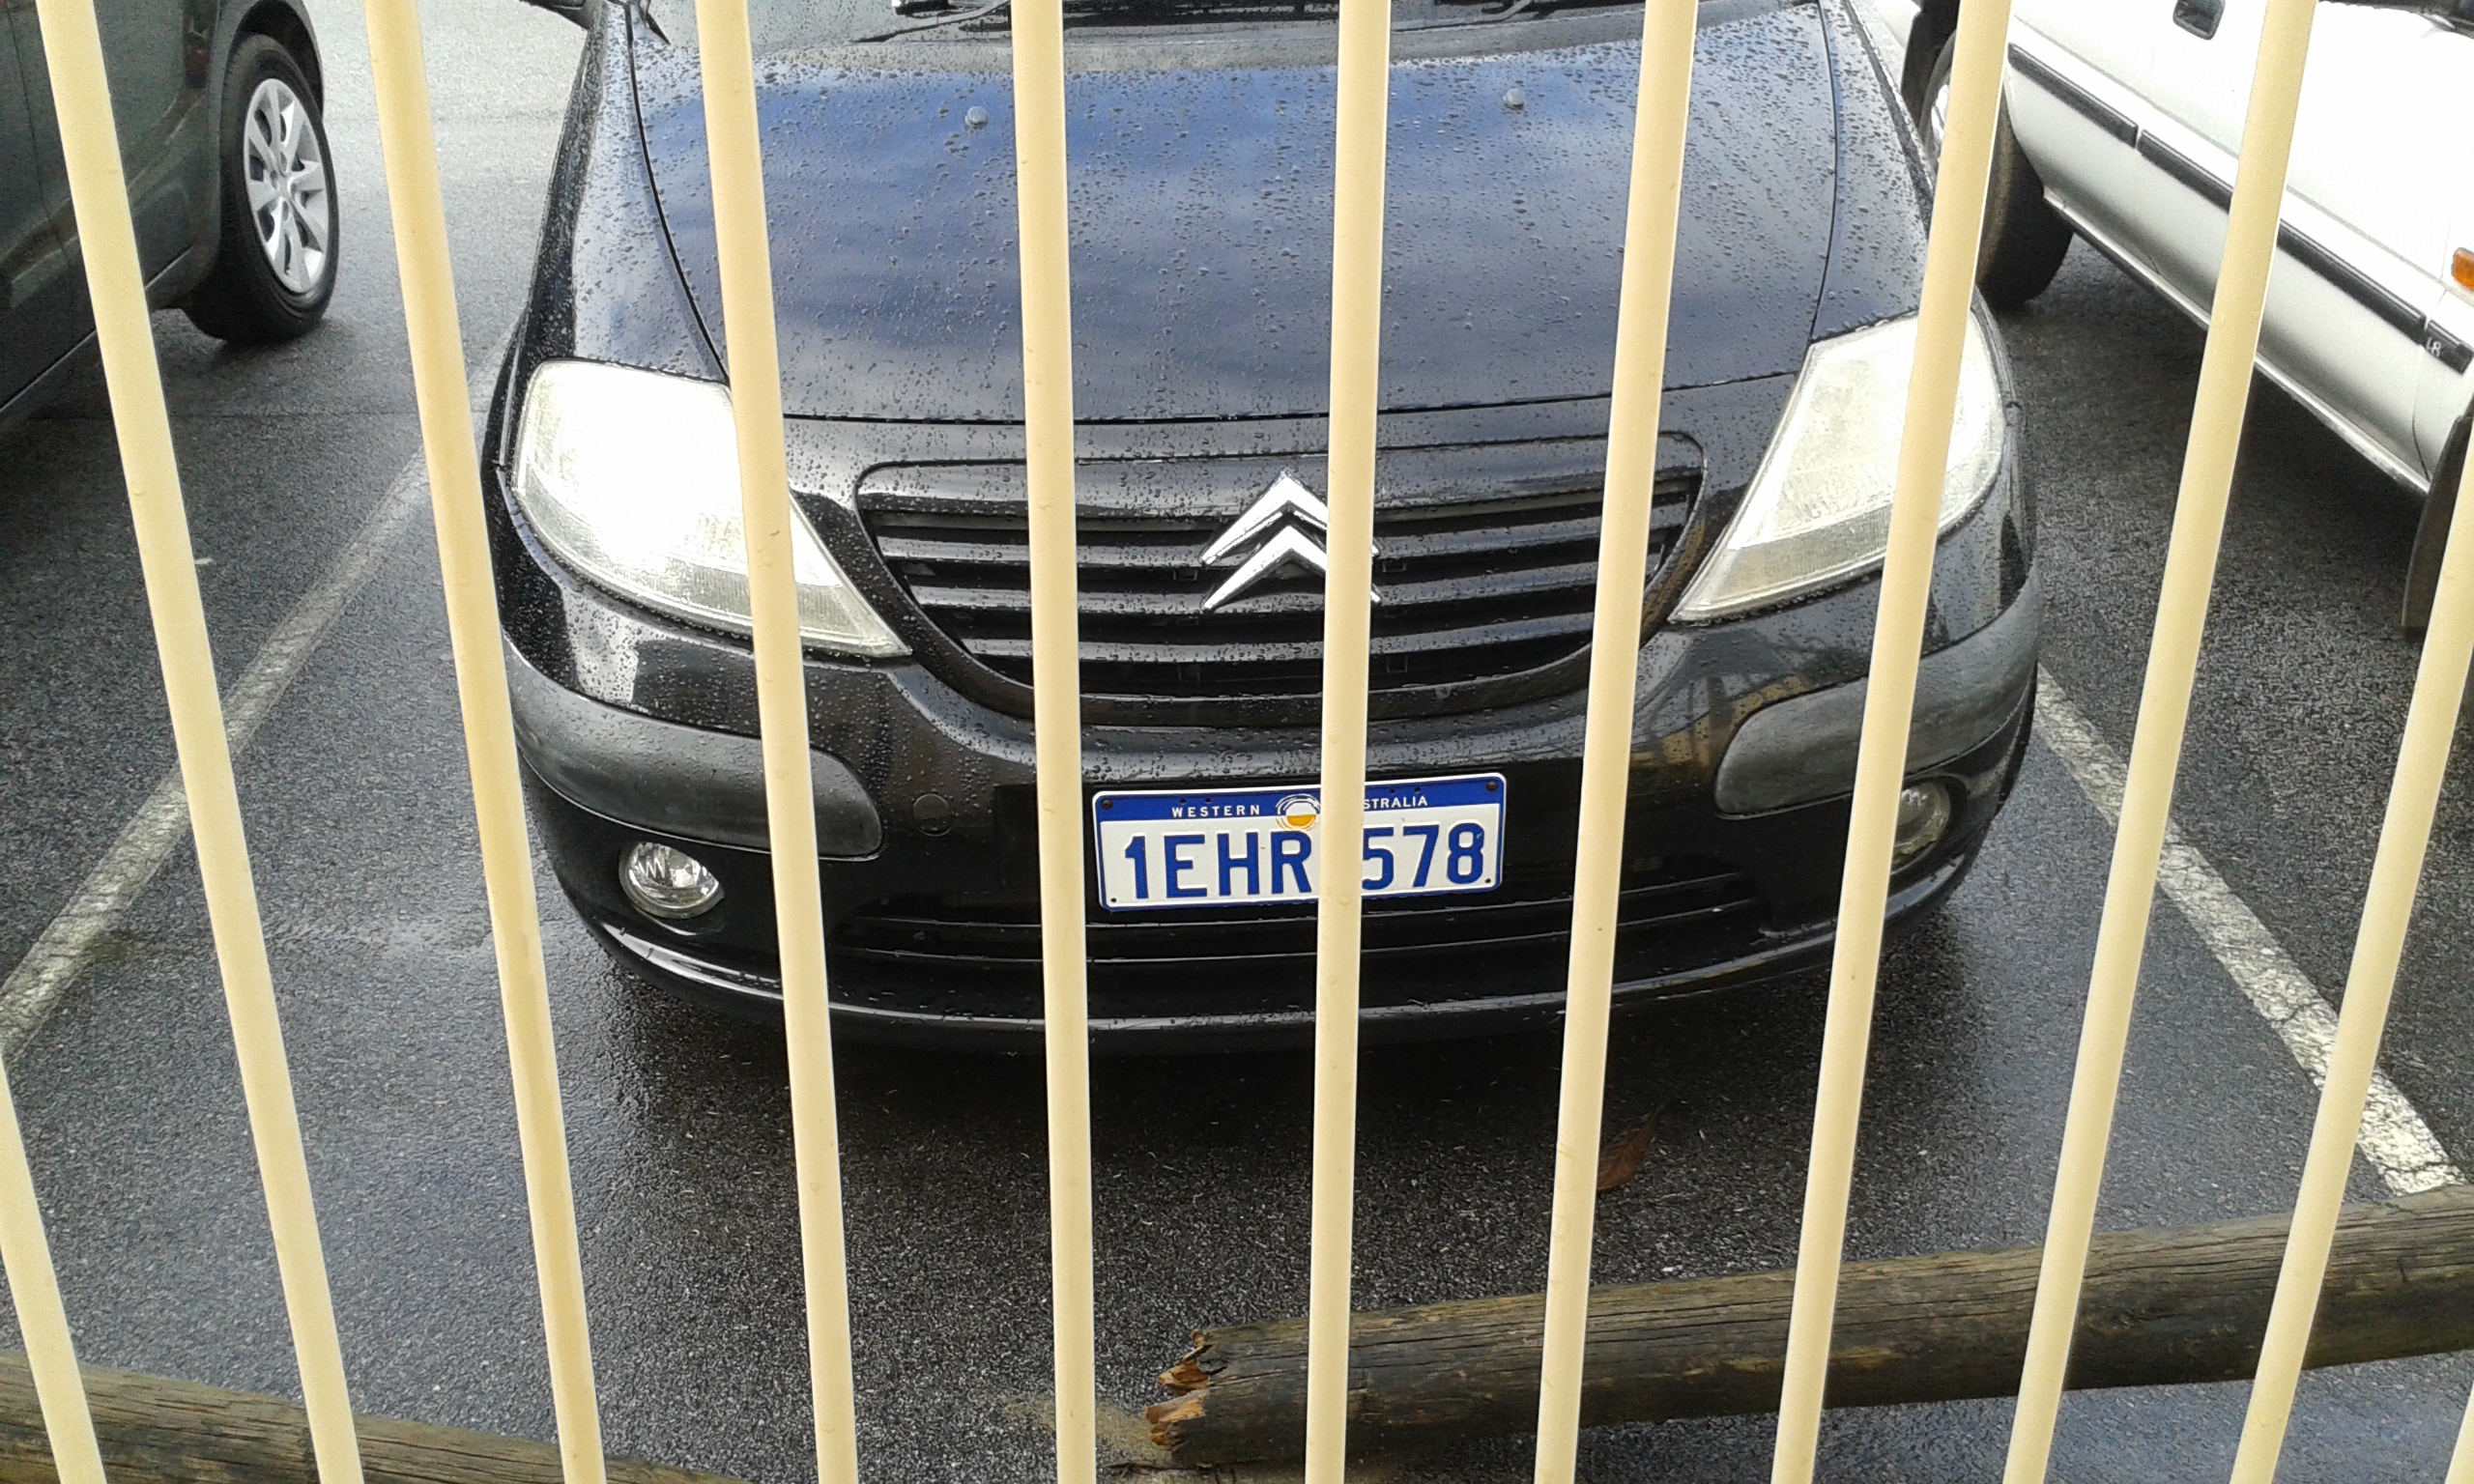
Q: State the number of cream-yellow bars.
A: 11